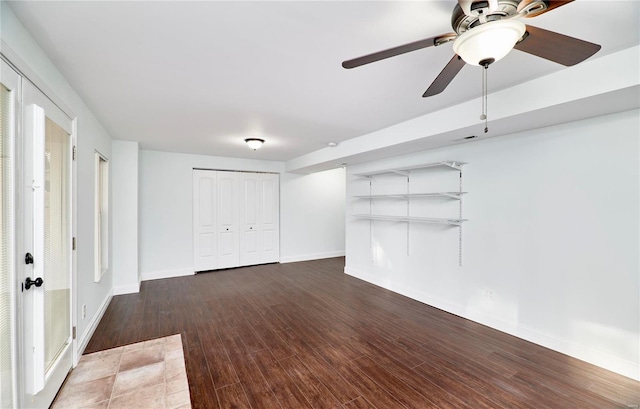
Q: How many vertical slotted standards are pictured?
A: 3